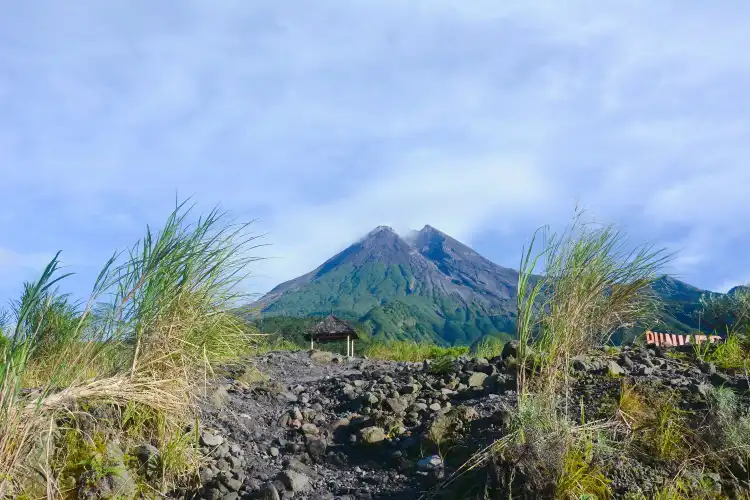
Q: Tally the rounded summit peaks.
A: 2